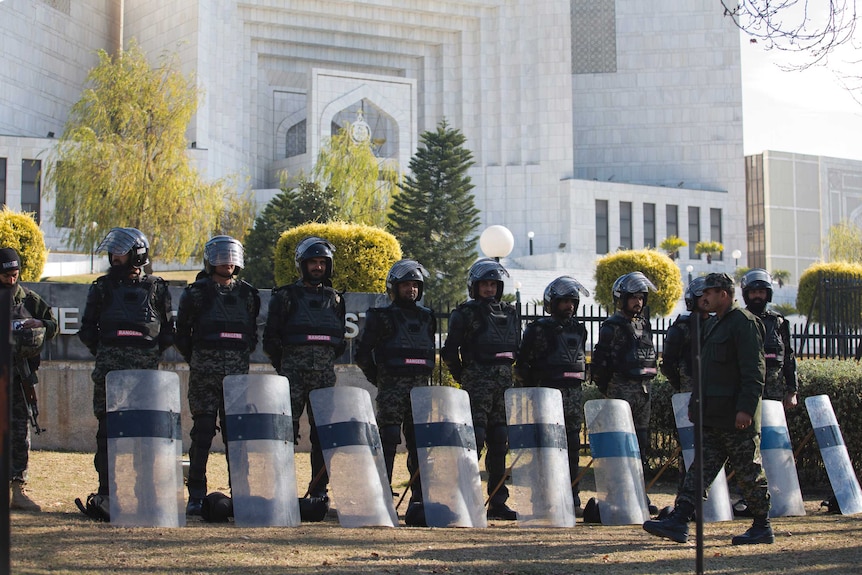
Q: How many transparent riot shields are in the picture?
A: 9